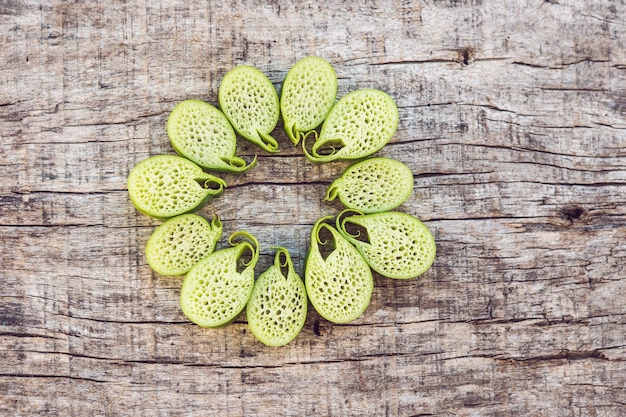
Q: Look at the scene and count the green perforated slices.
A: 11